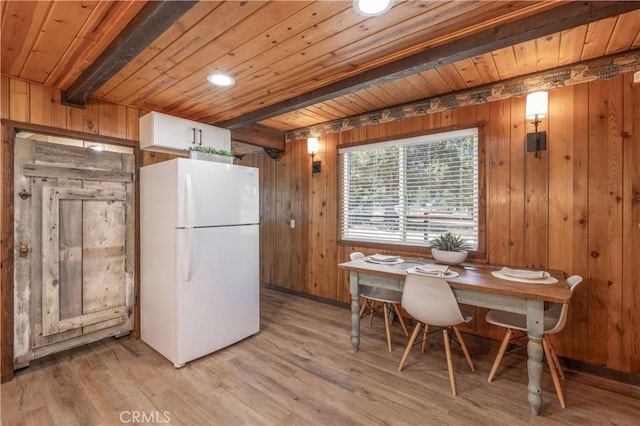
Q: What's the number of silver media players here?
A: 0